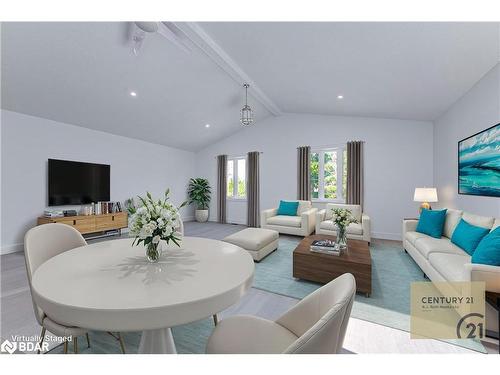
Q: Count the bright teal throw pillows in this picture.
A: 4